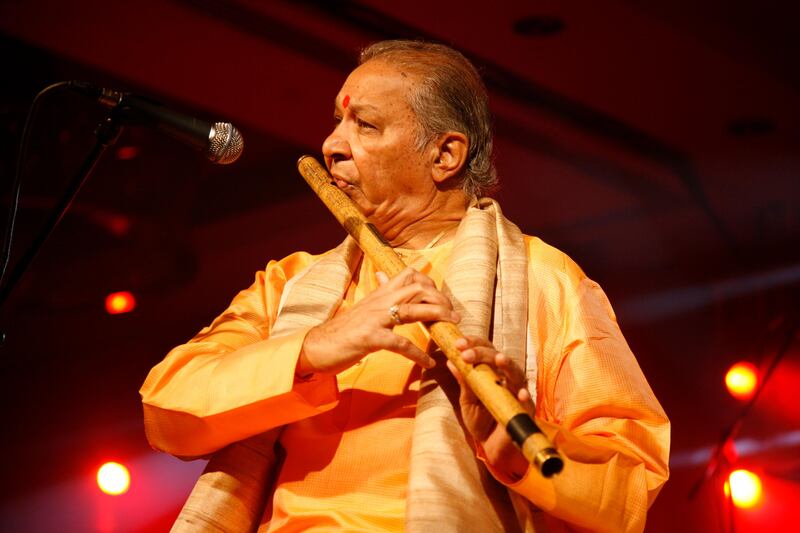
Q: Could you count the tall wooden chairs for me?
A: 0